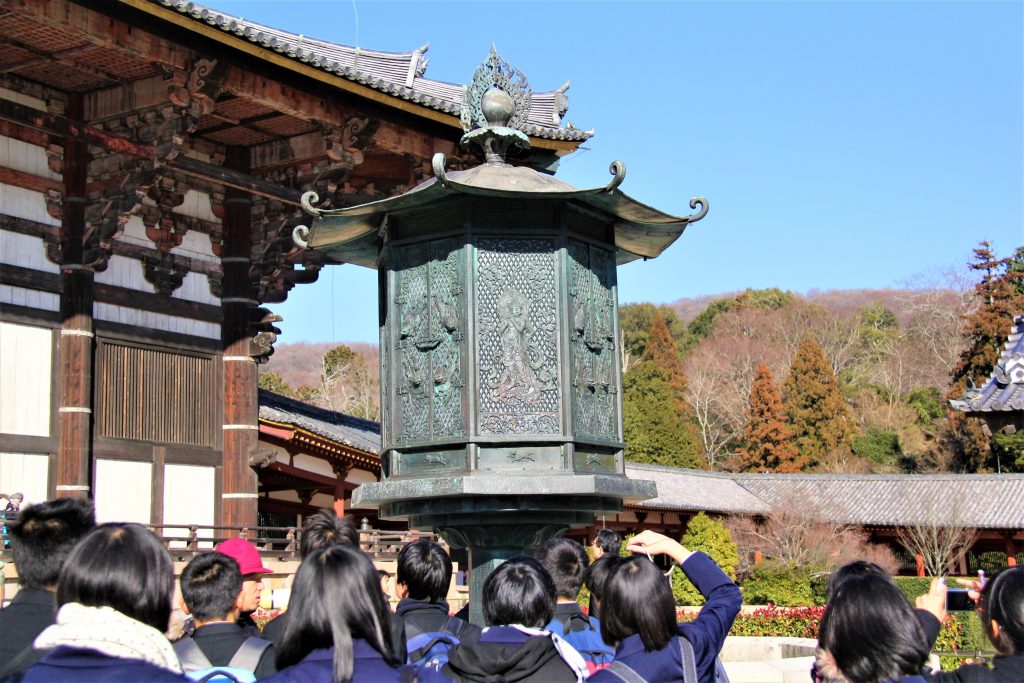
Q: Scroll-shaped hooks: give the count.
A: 5